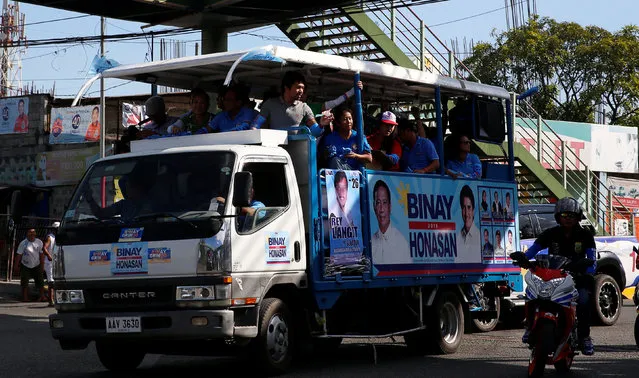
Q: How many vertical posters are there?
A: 1